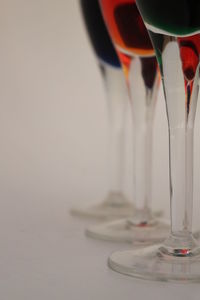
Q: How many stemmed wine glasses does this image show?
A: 3